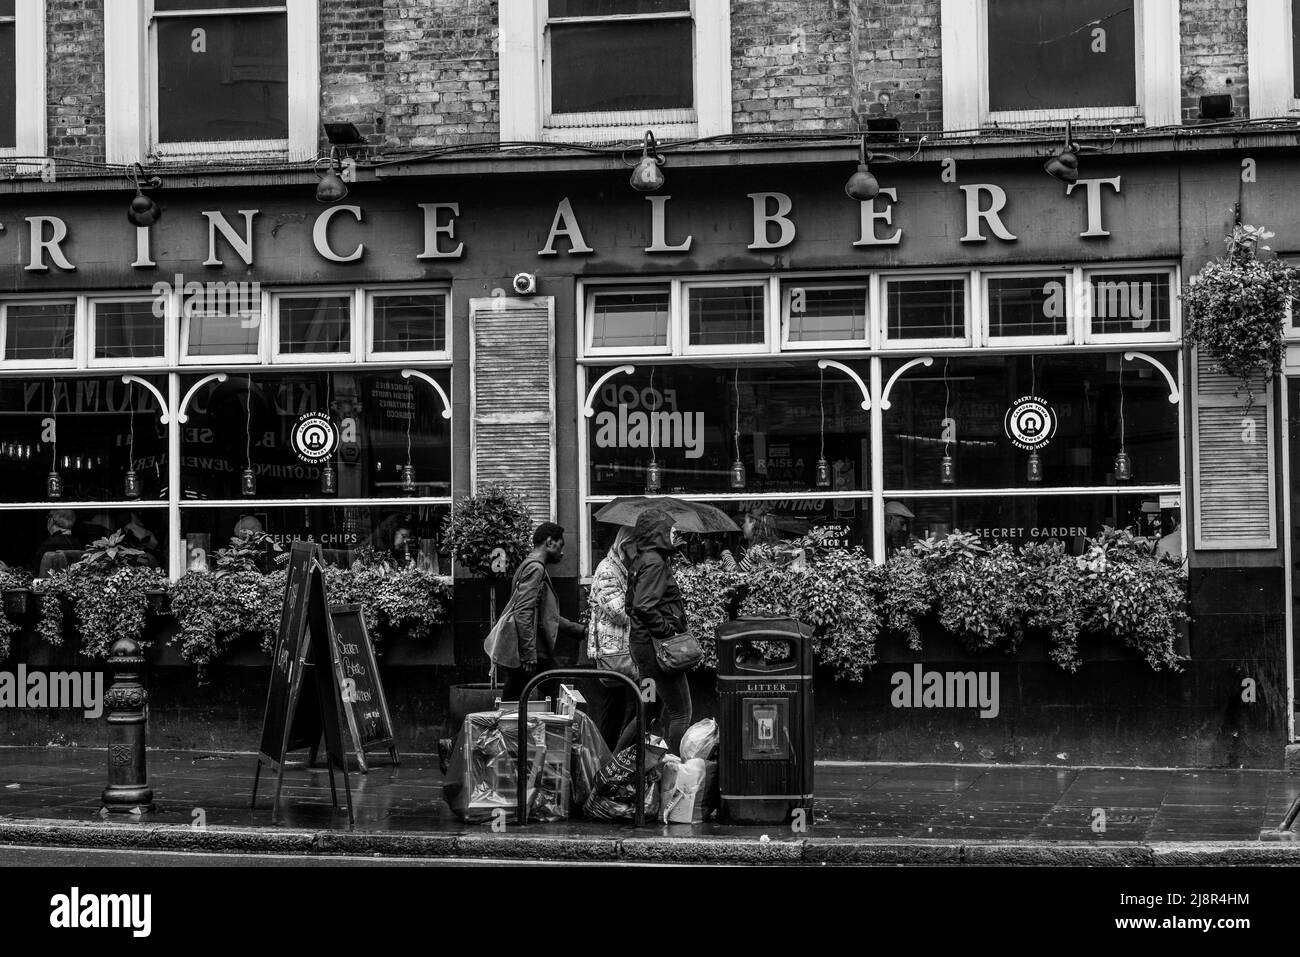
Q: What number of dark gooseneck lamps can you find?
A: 5